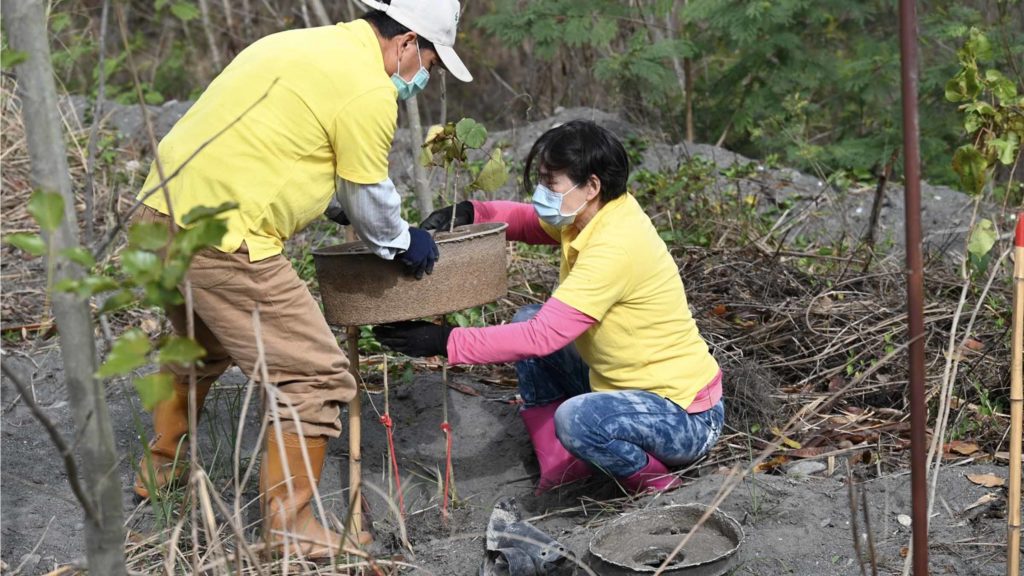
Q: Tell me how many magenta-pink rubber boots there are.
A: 2